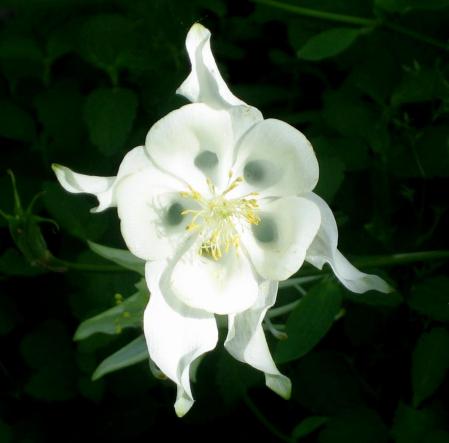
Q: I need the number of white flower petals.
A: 10